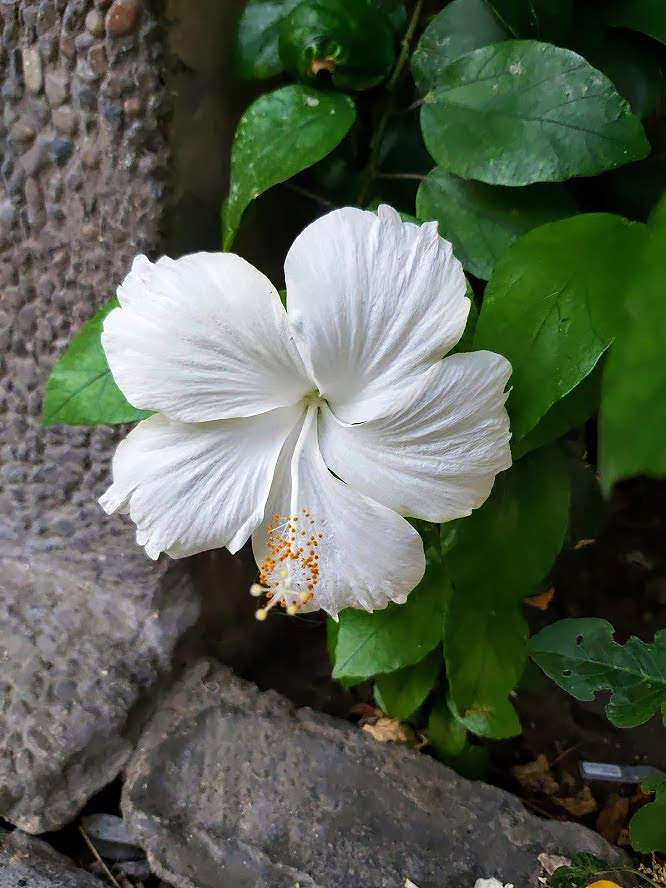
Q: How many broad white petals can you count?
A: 5